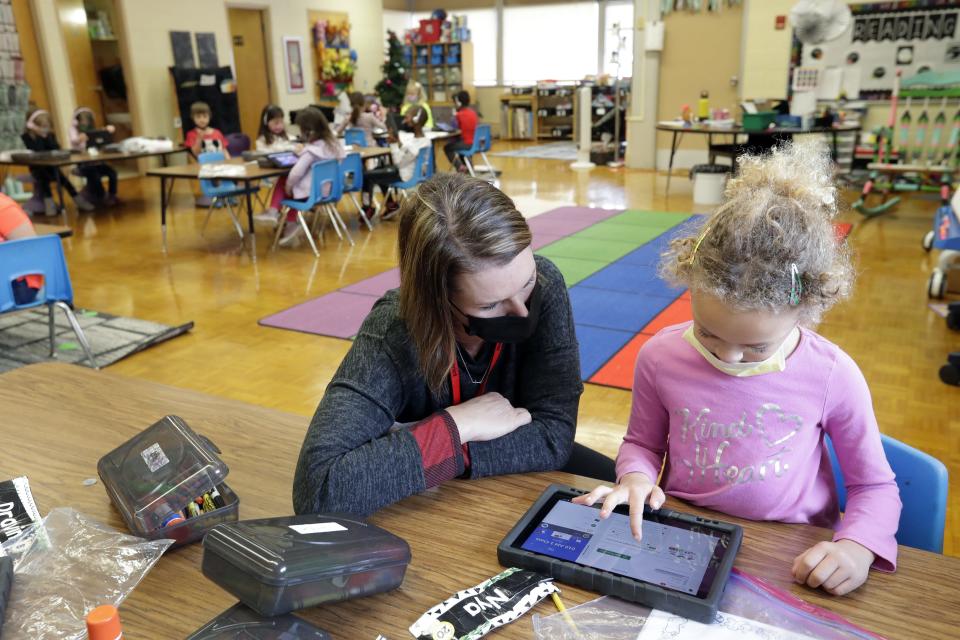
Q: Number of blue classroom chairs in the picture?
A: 8